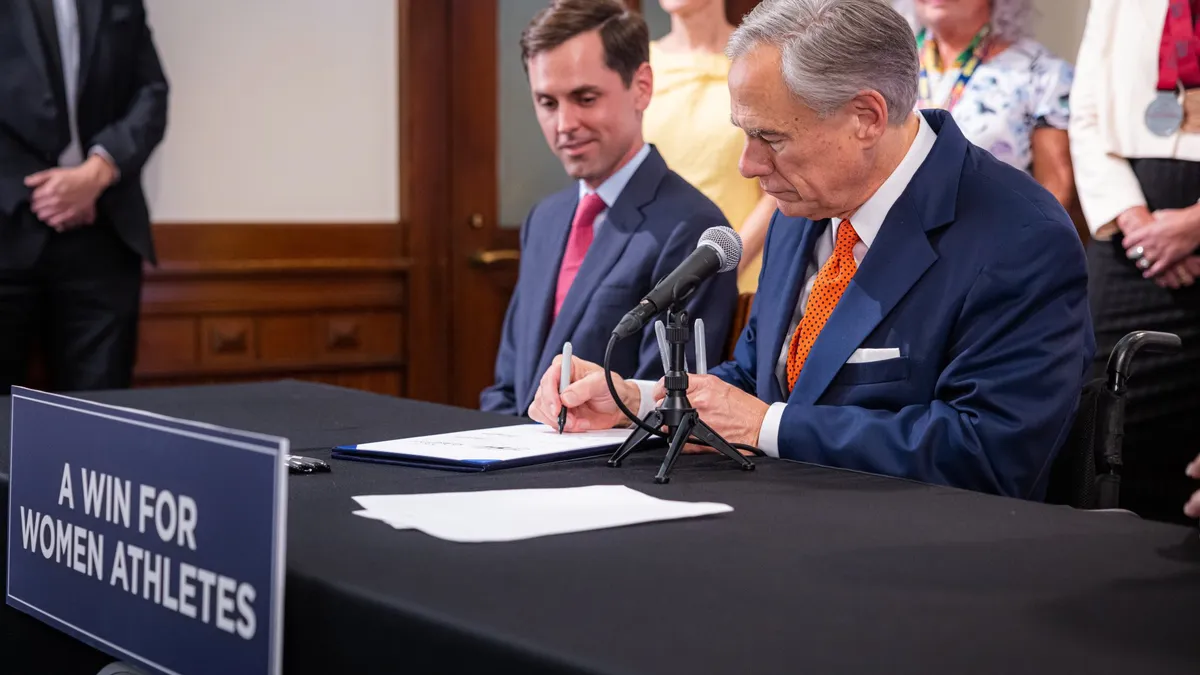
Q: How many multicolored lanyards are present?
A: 1